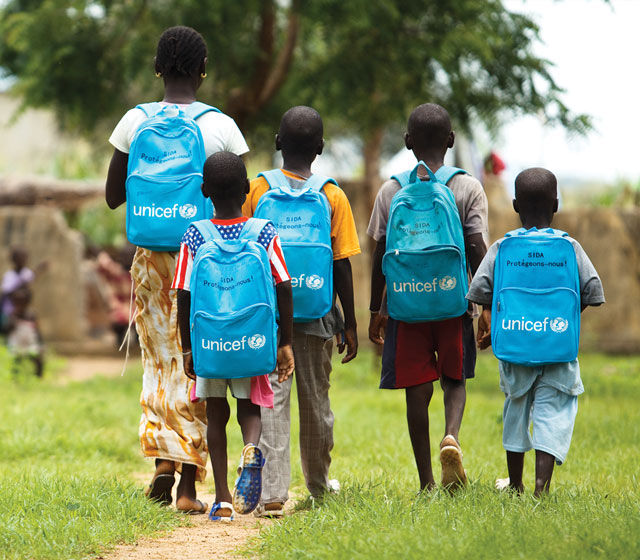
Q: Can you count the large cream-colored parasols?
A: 0